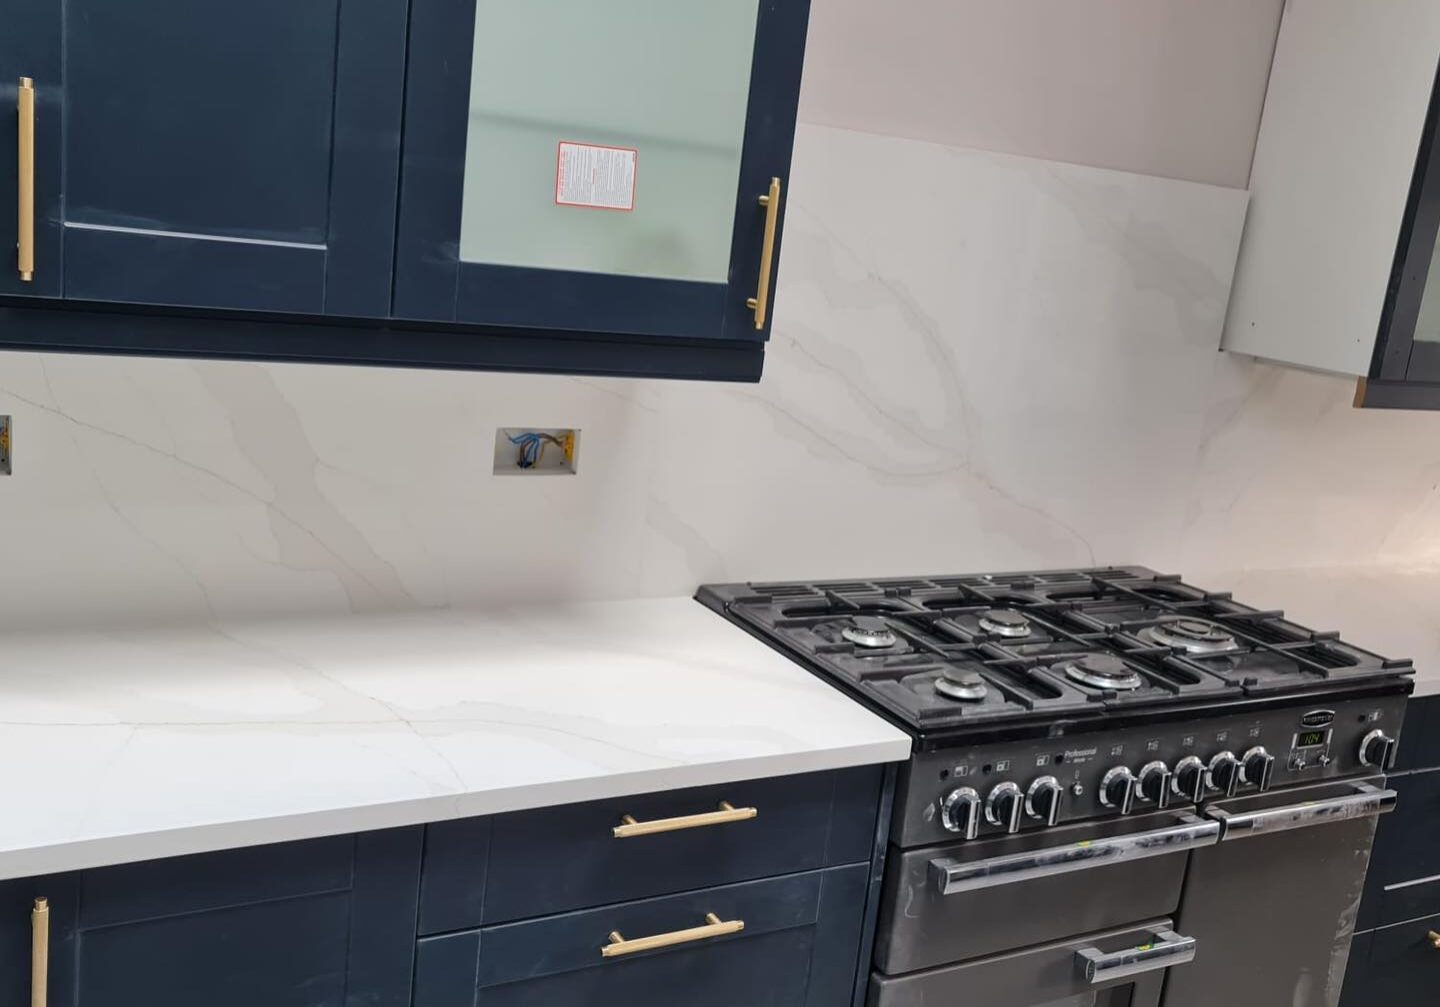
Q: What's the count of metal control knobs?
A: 9